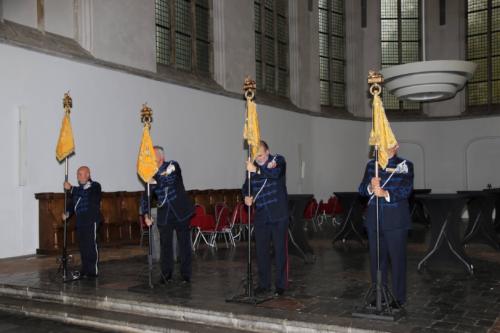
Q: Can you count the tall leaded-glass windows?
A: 5